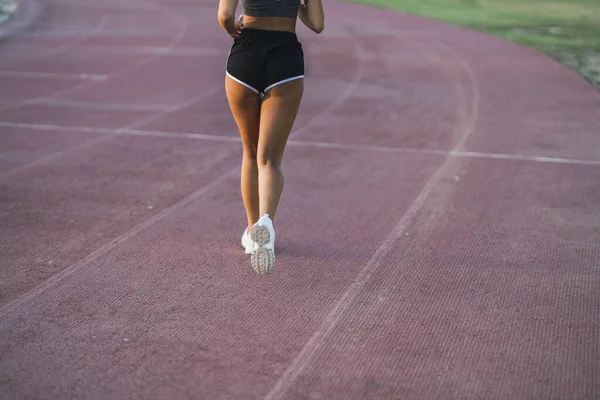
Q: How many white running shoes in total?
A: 2